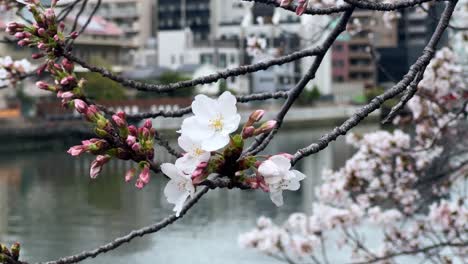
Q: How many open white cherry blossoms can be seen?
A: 4